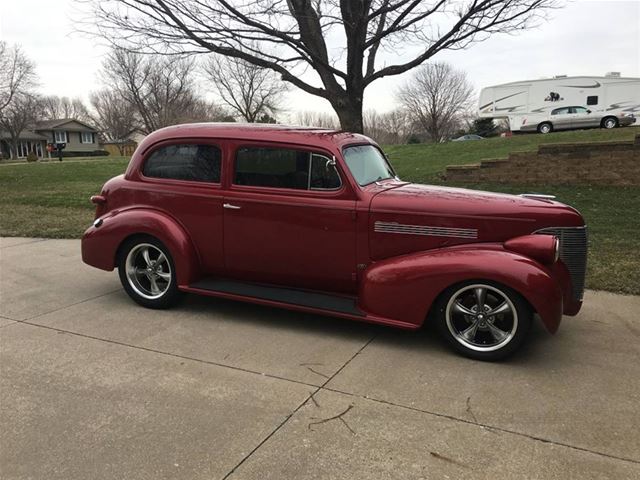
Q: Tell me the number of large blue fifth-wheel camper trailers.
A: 0